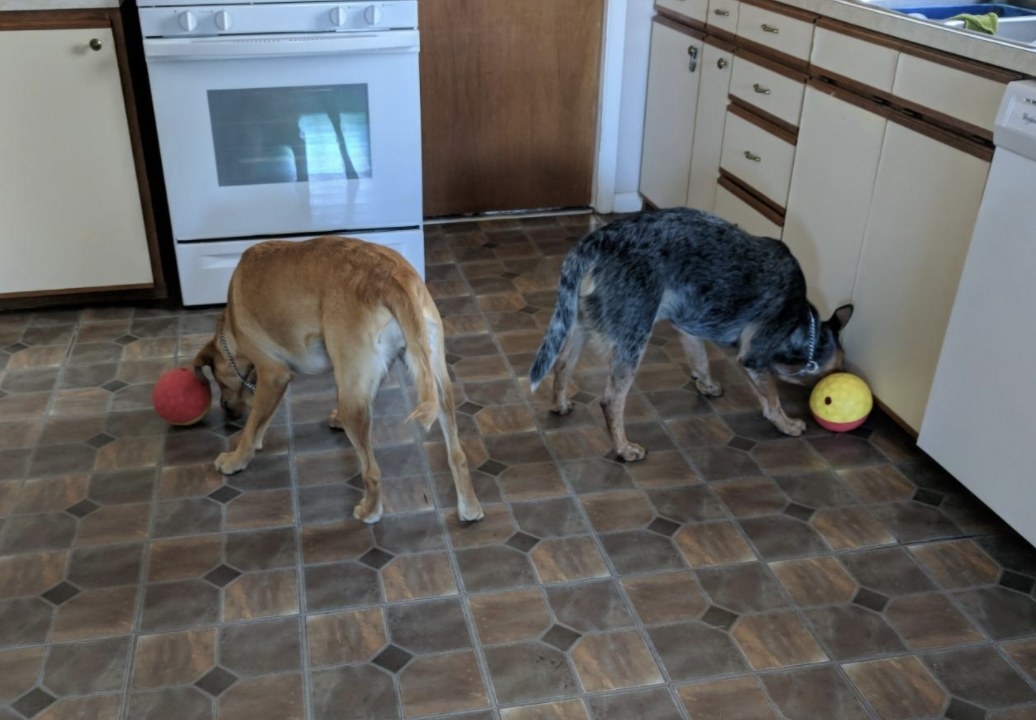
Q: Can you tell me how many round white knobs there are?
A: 4